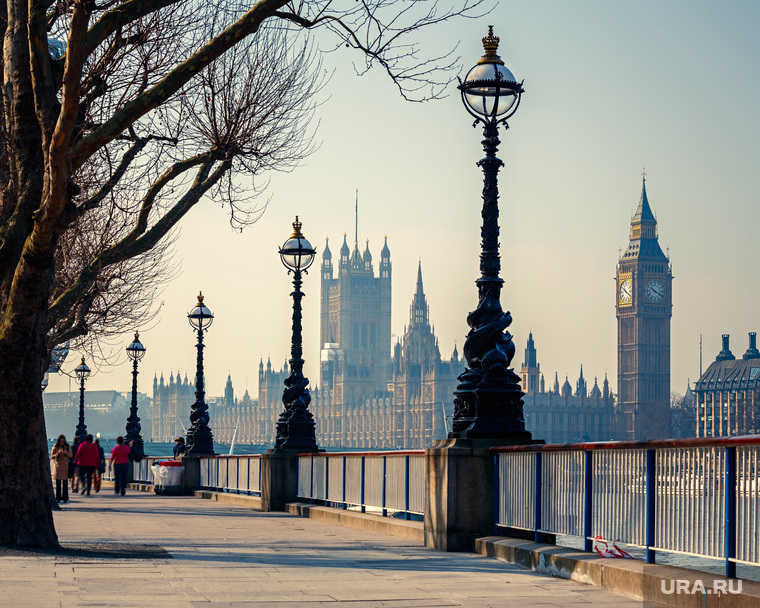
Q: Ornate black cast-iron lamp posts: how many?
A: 5